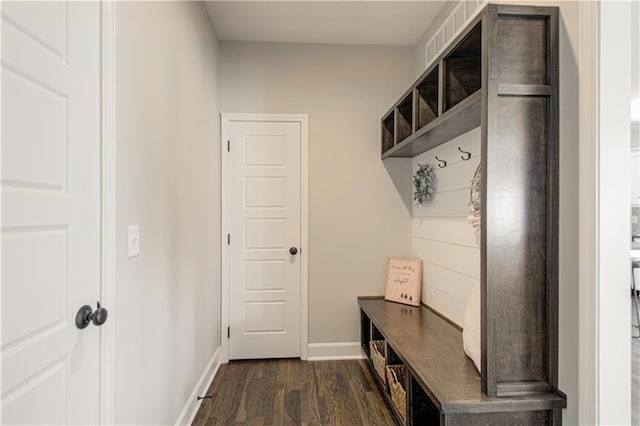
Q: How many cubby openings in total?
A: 8